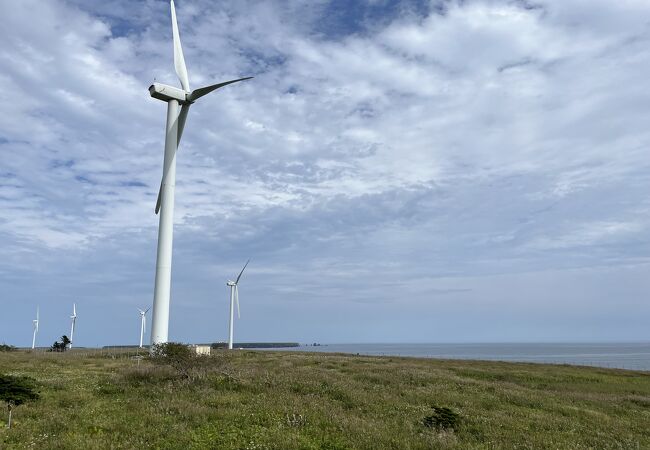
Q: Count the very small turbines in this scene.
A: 3